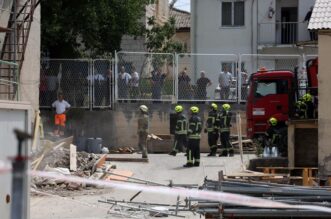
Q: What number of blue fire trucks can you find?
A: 0